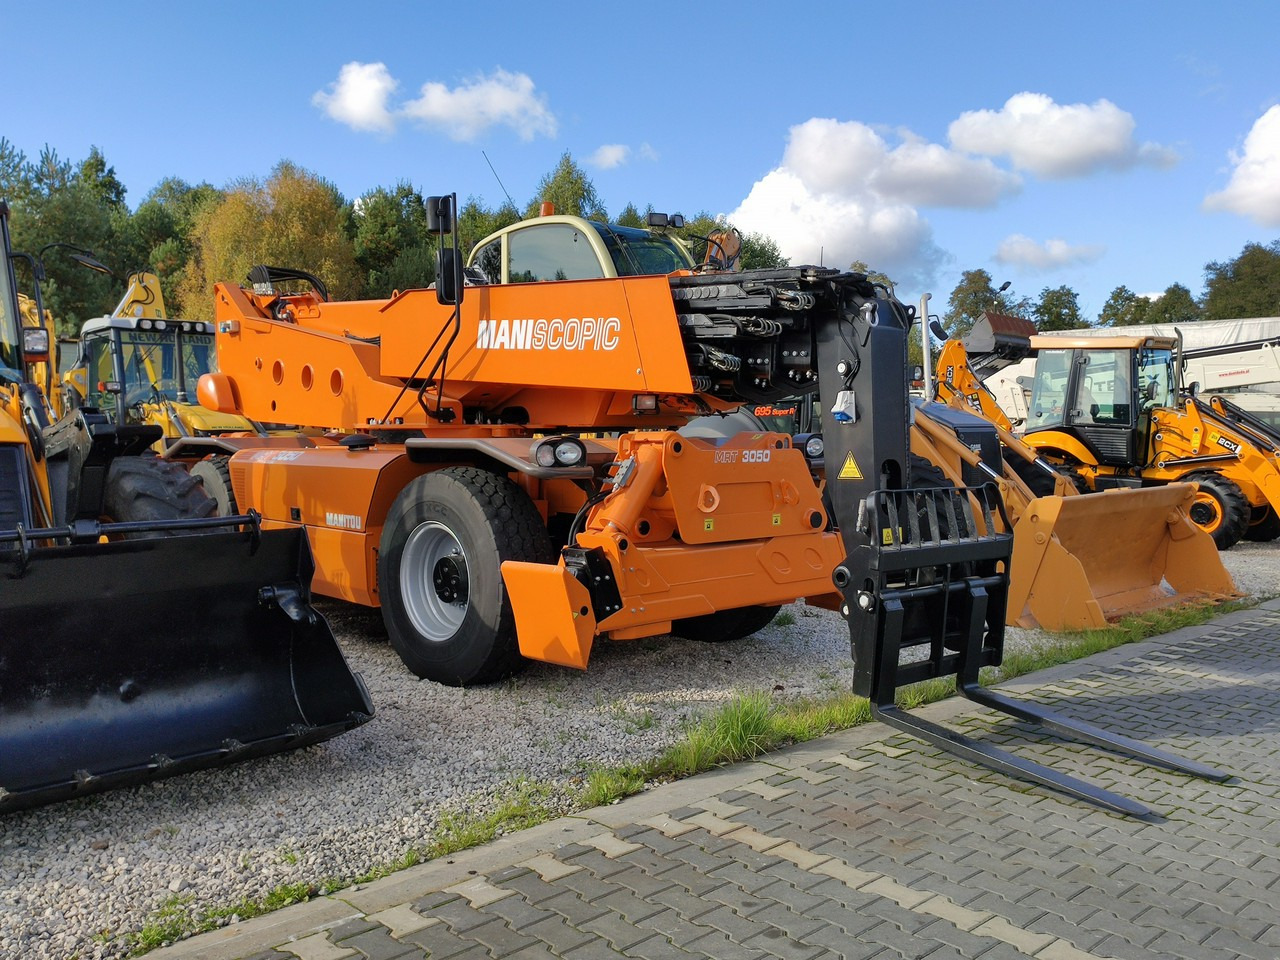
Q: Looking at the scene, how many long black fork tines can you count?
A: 2